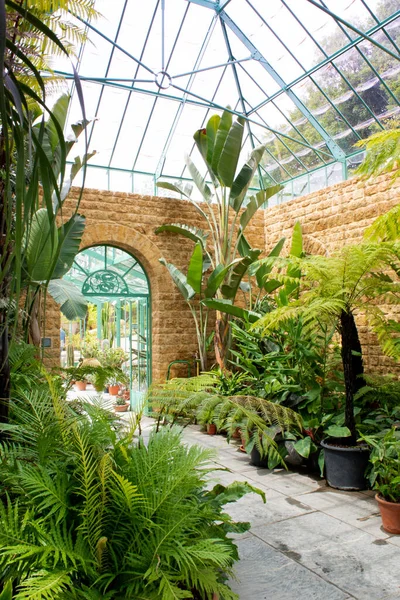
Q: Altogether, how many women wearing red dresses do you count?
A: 0